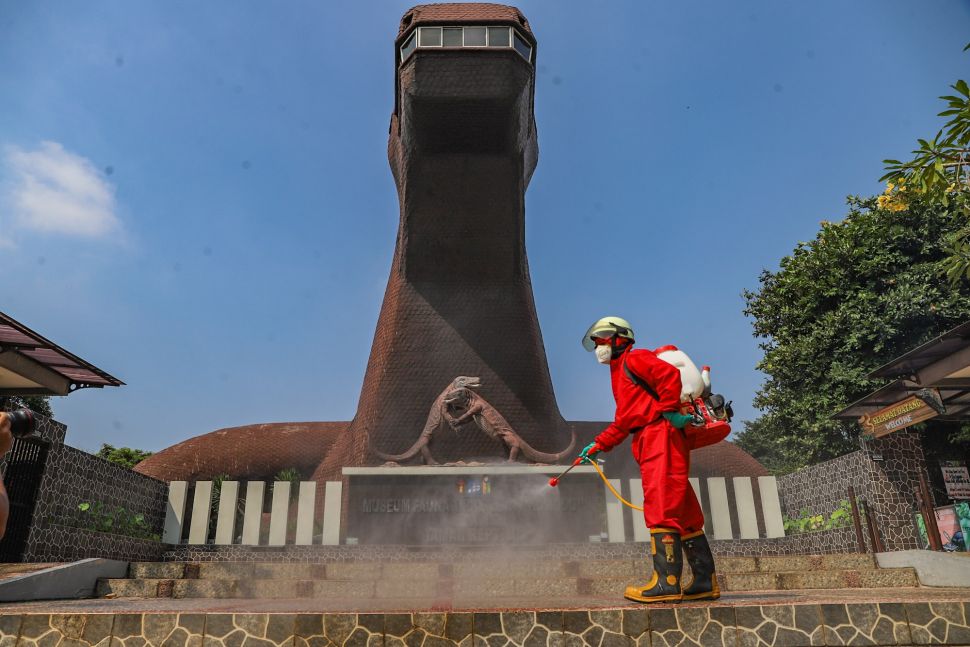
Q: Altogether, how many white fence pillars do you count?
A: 13